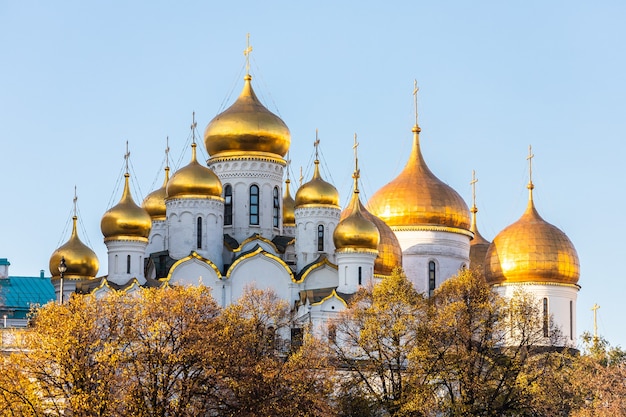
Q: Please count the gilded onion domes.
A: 12